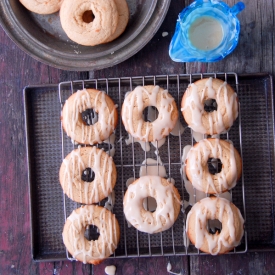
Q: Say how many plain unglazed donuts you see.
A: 3